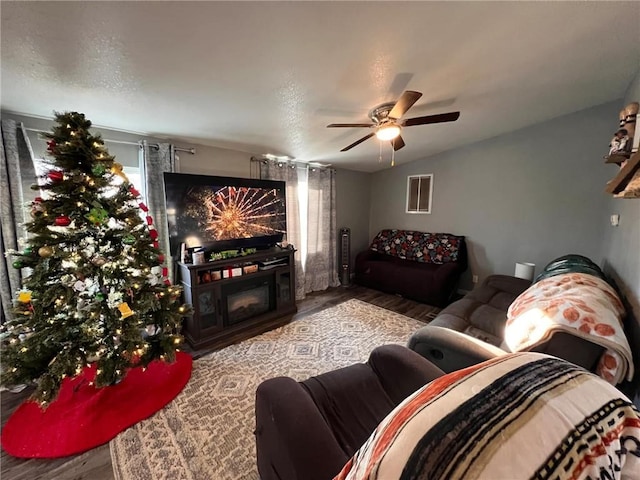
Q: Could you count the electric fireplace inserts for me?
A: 1